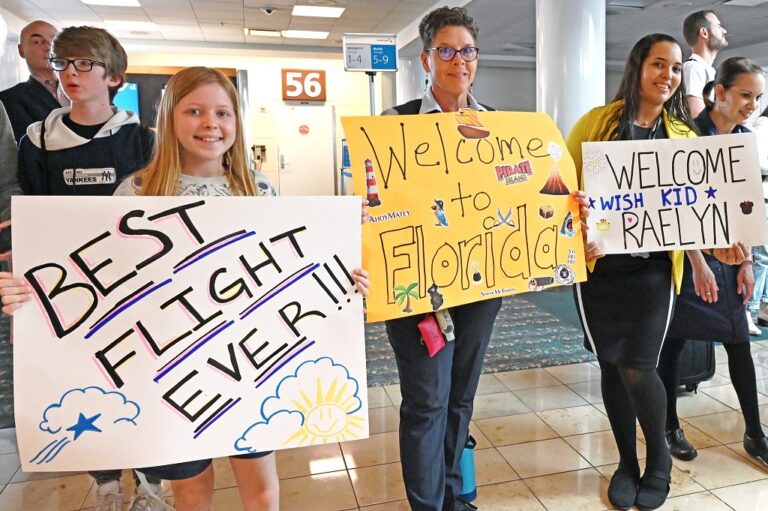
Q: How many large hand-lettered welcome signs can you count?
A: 3